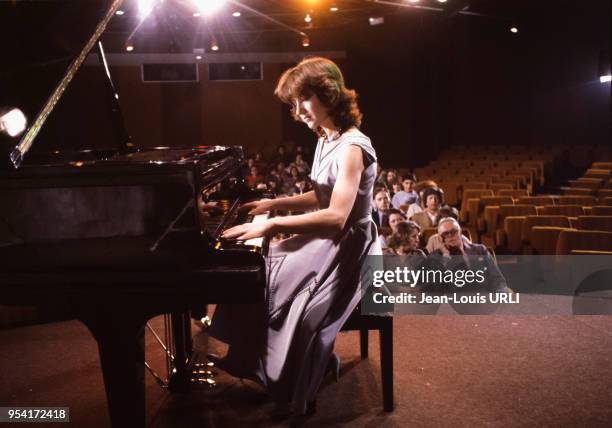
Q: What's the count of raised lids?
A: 1